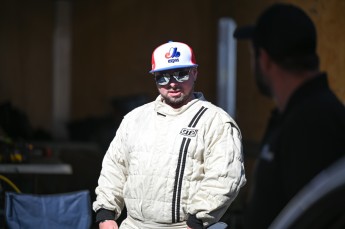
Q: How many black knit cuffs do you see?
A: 2